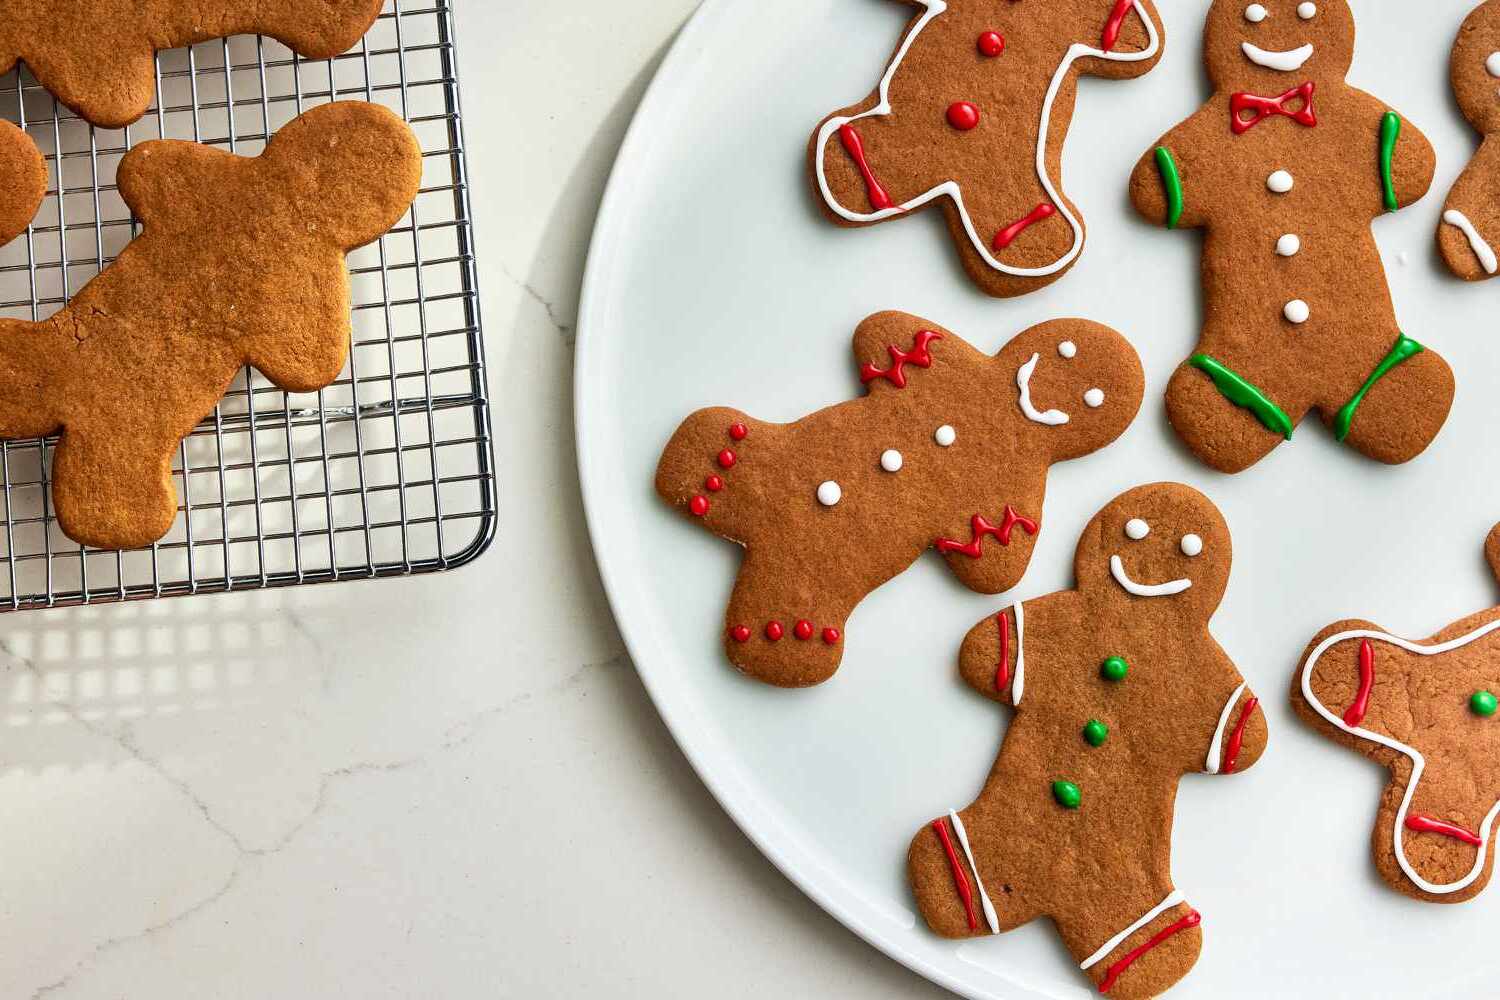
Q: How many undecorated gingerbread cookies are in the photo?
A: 3